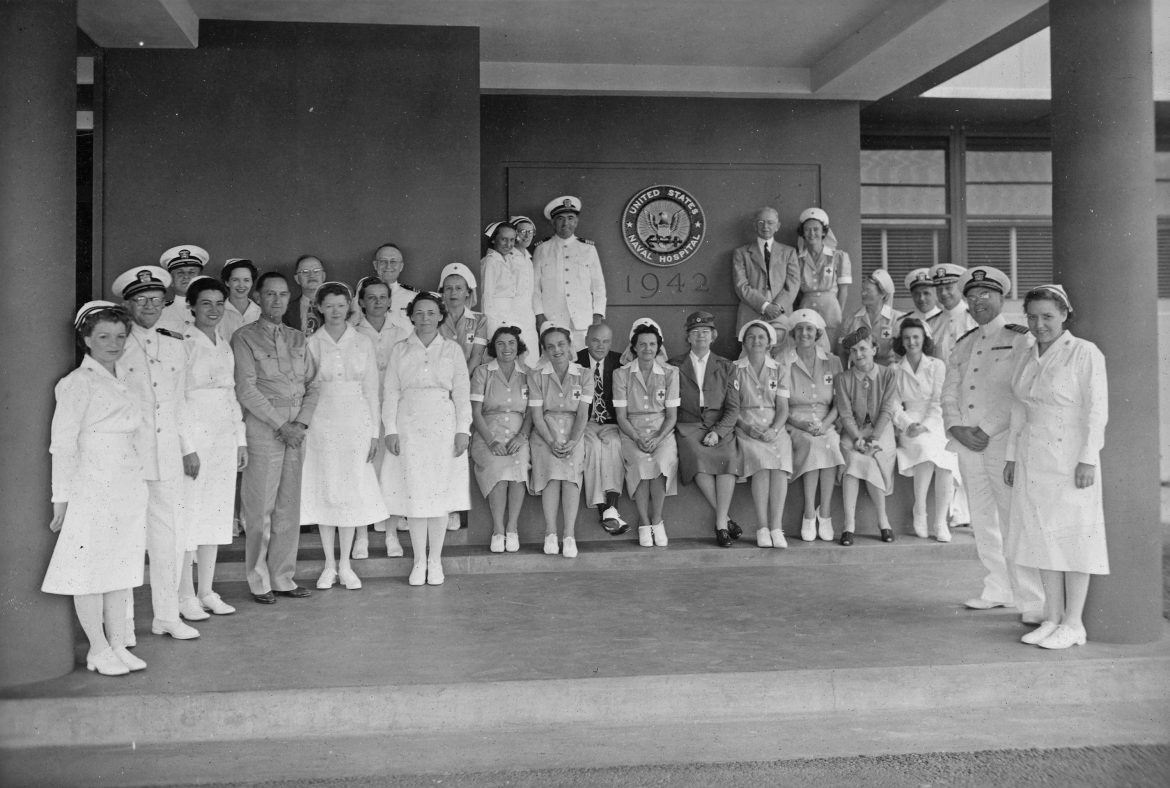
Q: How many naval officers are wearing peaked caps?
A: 6